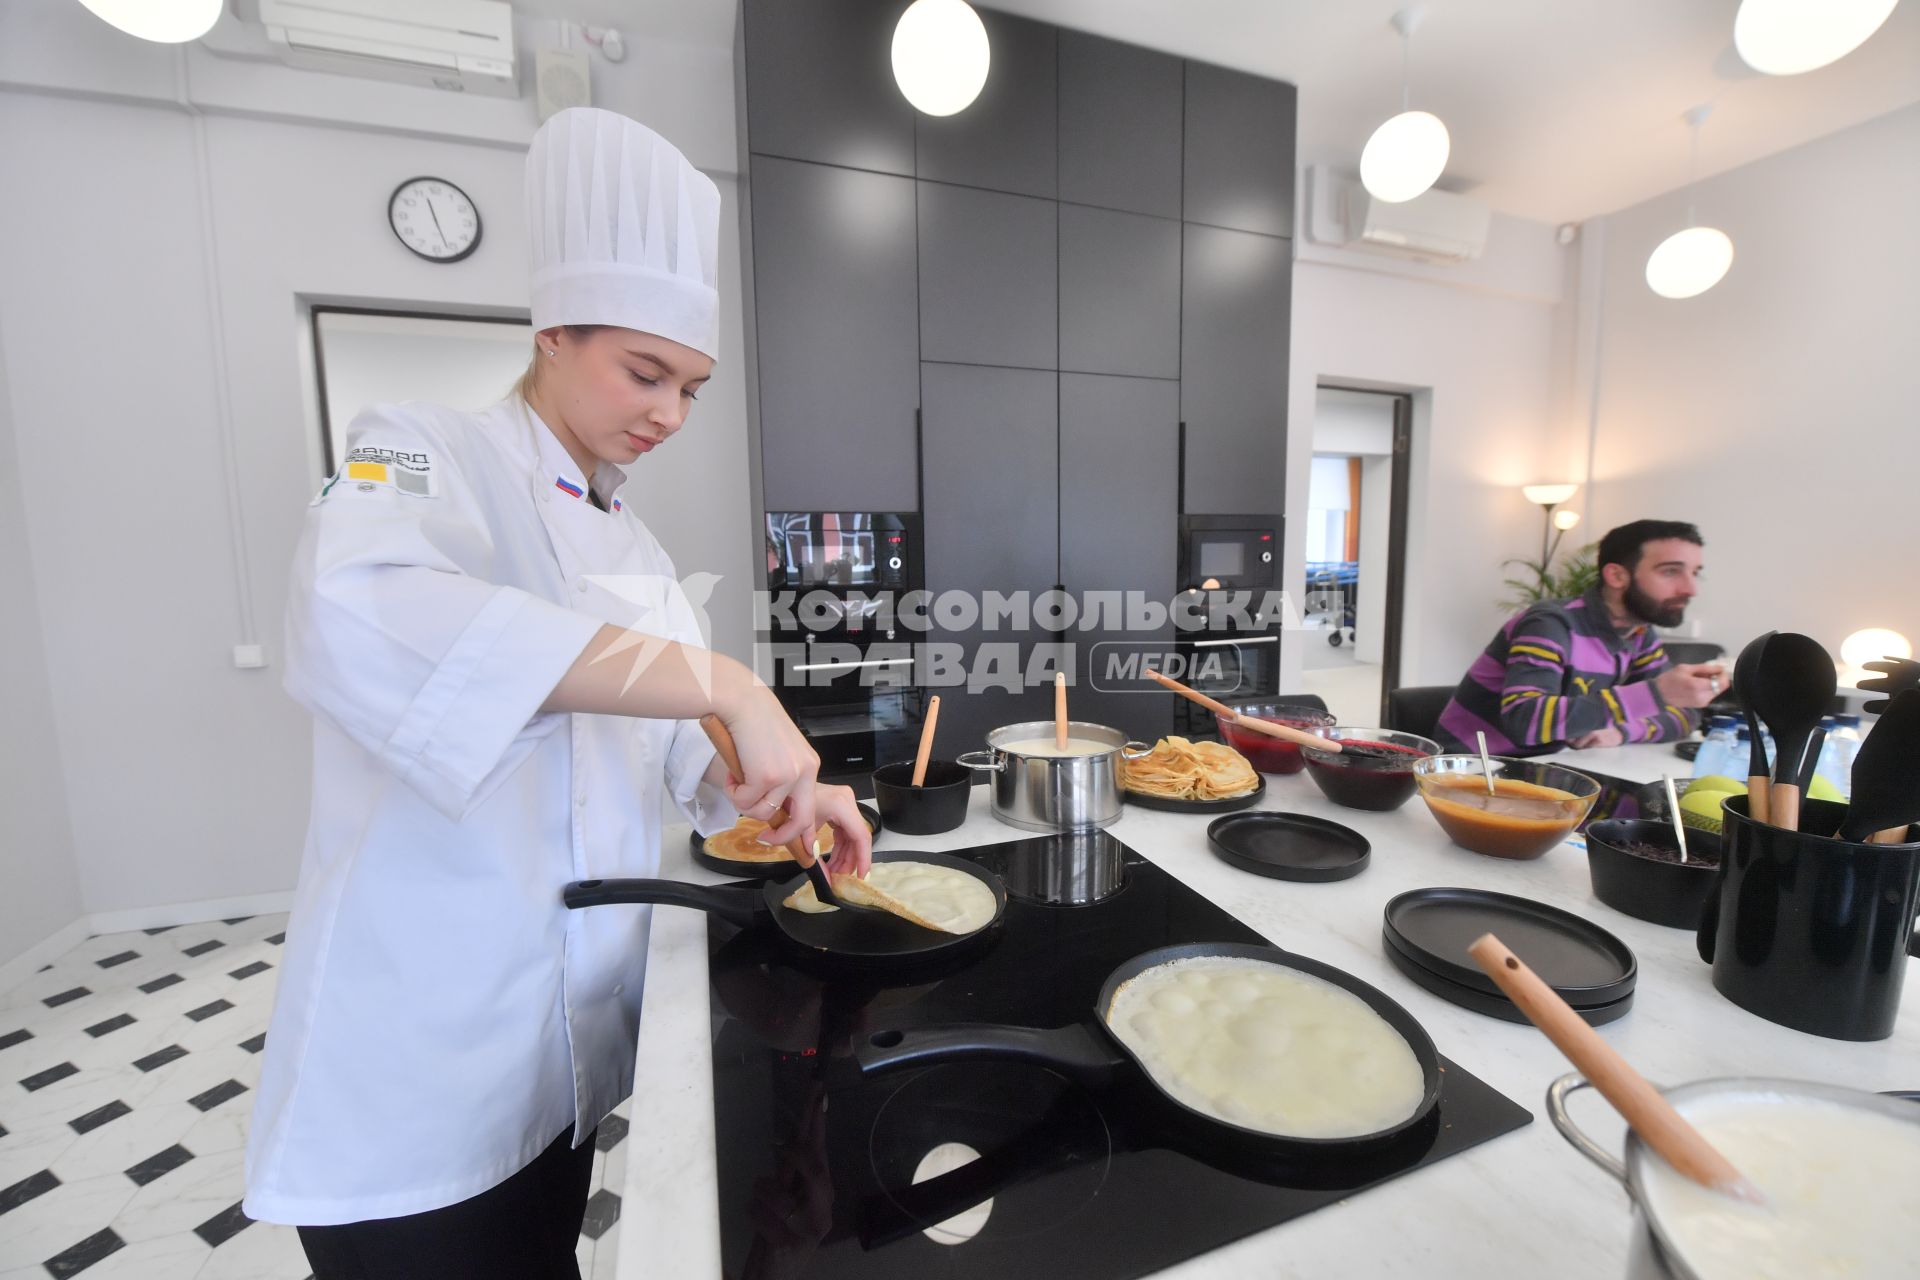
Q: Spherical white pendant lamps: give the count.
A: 5